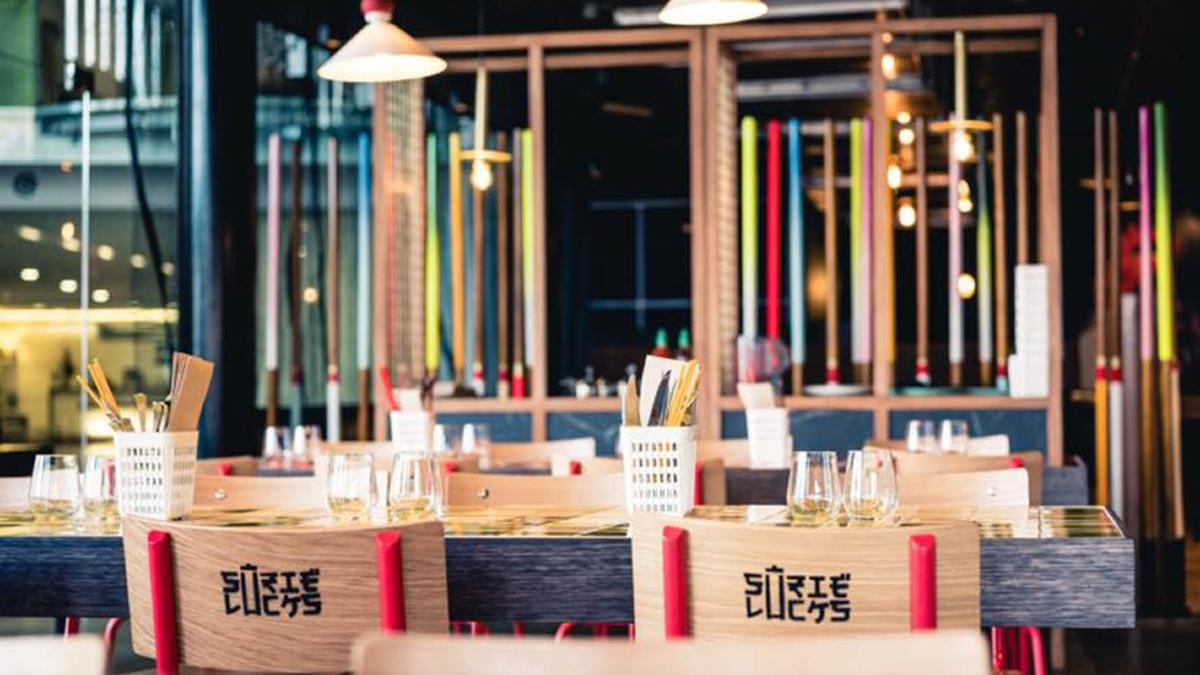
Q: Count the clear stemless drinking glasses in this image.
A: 12